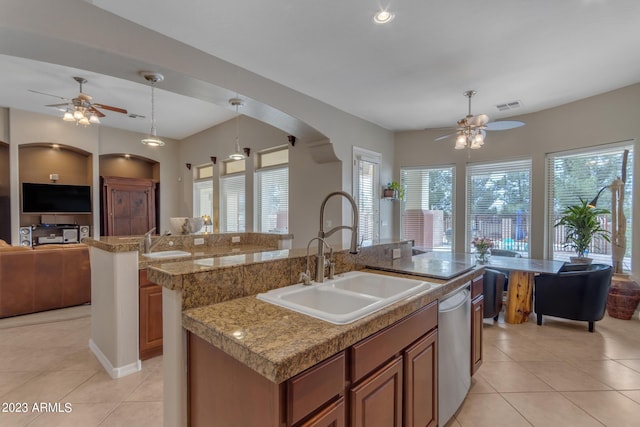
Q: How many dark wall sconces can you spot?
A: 4